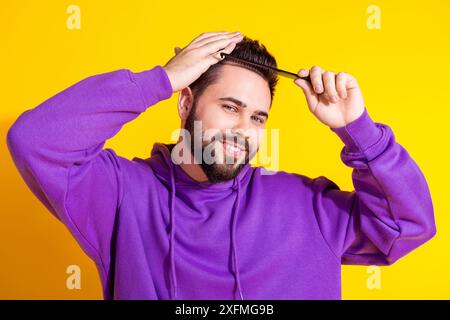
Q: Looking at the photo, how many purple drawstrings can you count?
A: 2